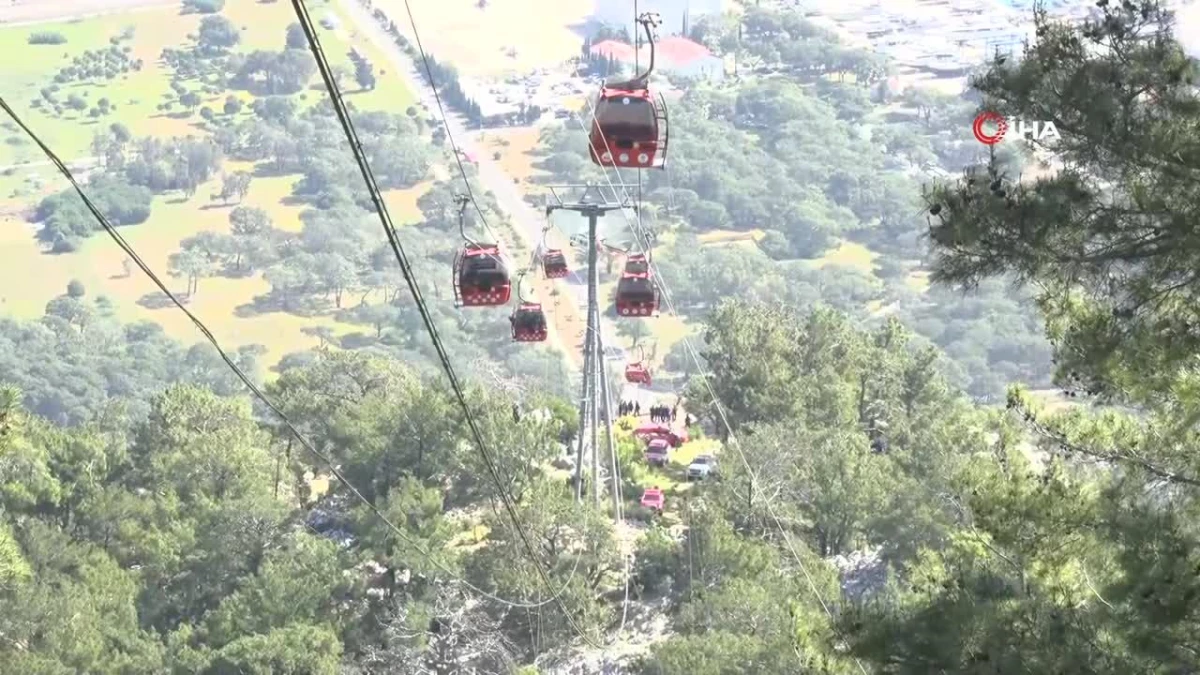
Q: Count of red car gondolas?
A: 7